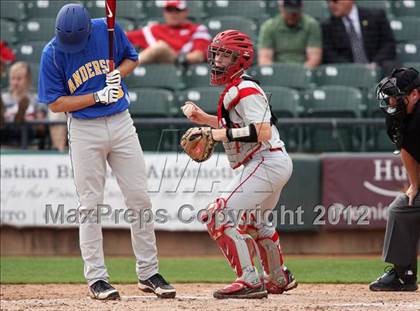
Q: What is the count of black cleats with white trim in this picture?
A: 2